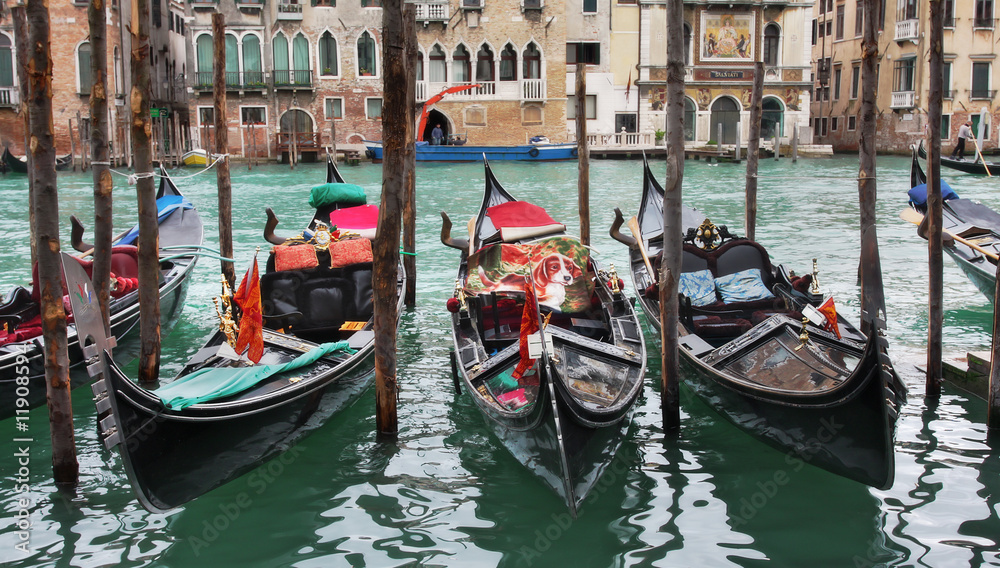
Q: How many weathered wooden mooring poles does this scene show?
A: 13